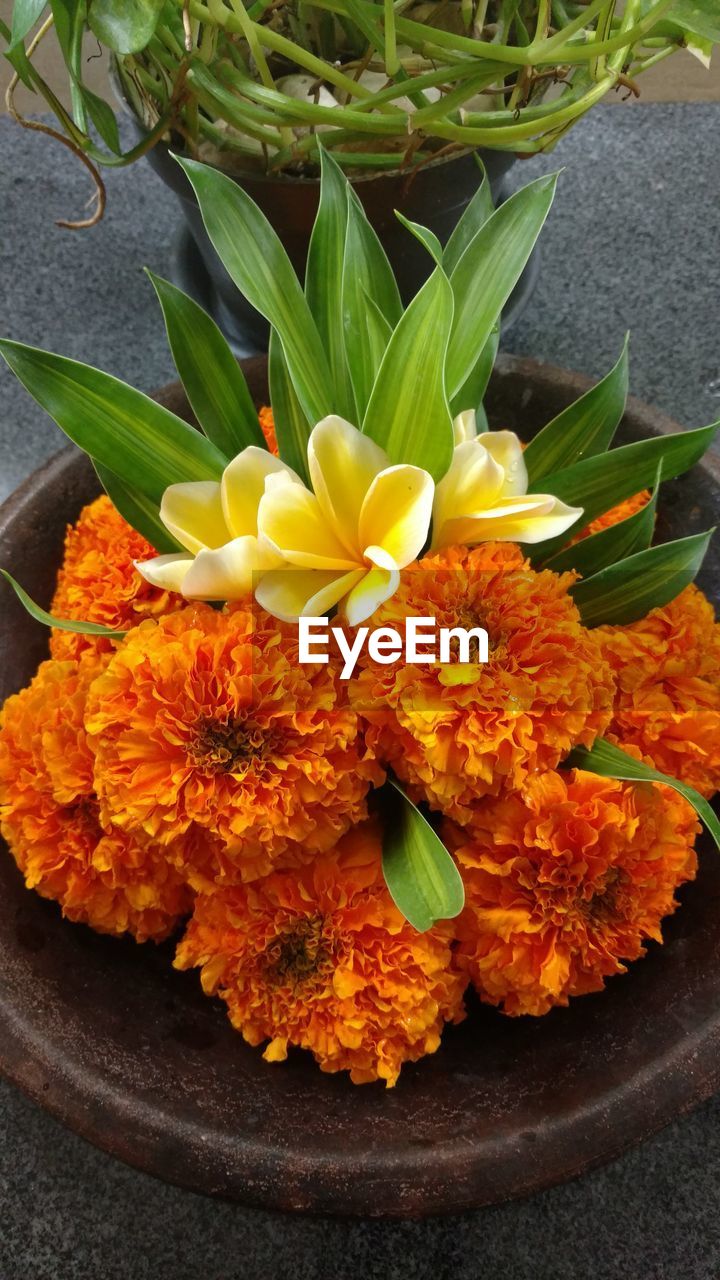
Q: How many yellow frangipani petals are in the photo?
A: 15